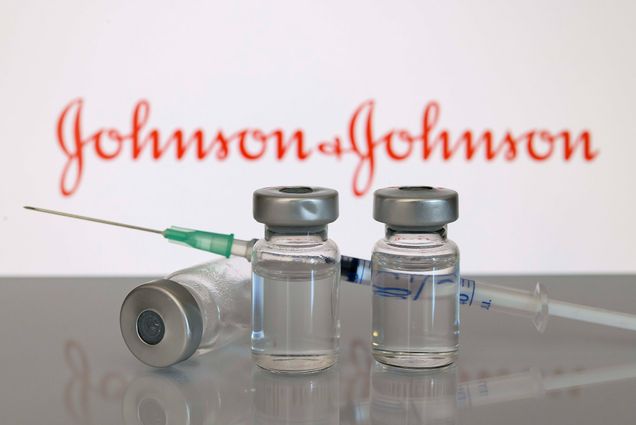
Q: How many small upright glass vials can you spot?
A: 2